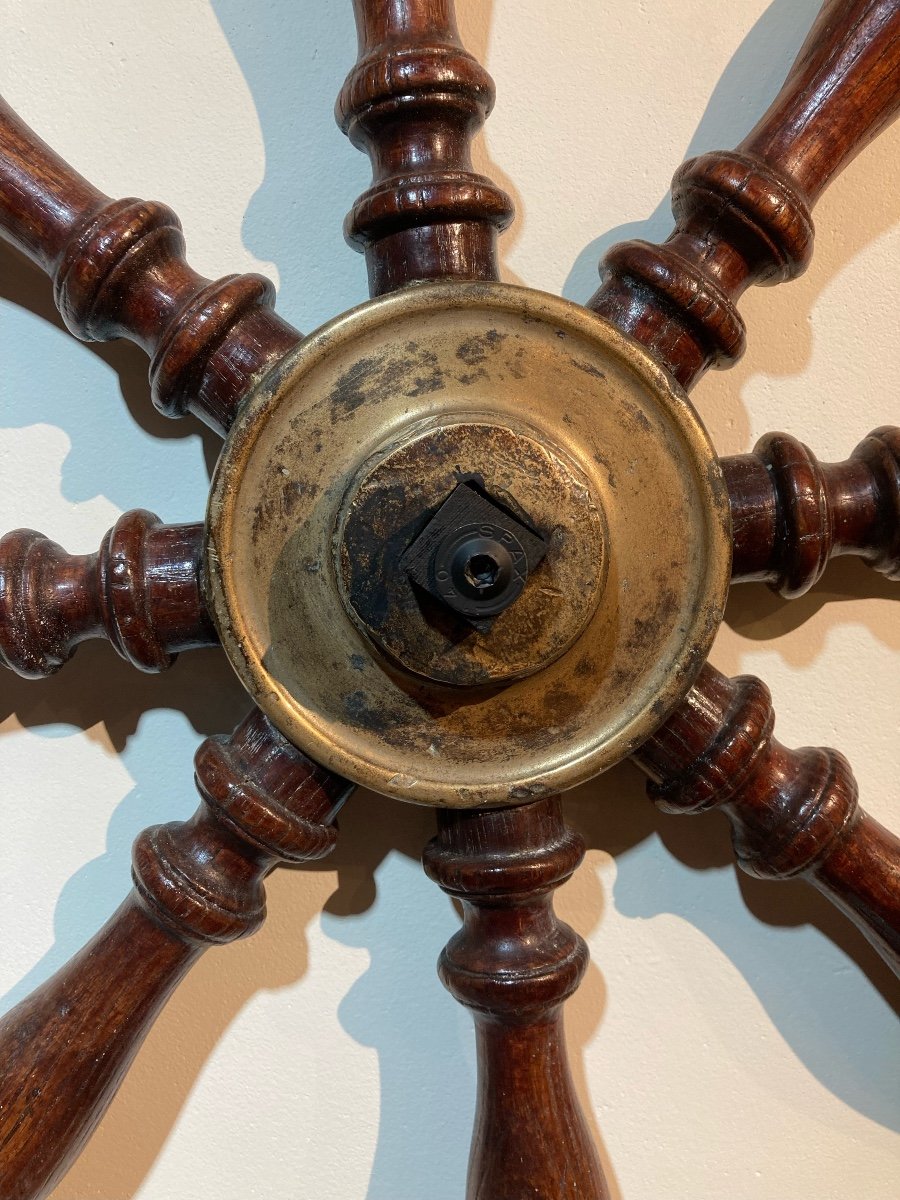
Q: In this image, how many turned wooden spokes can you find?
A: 8